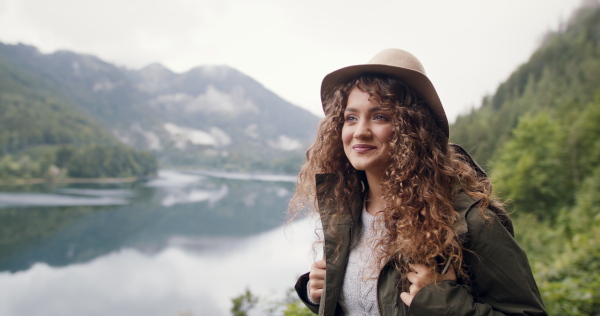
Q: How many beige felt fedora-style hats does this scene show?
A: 1